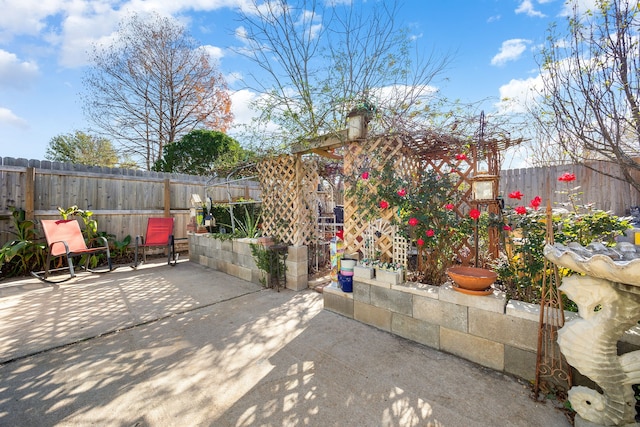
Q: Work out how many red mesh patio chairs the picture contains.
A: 2